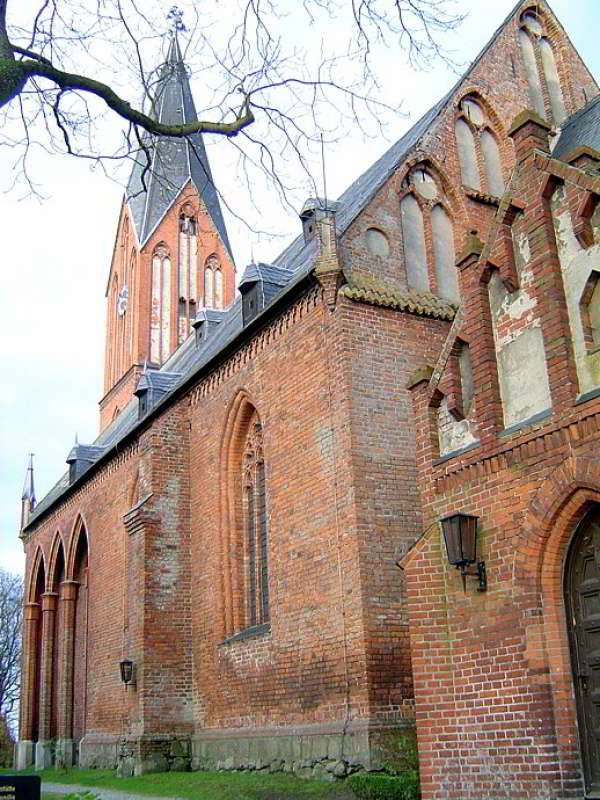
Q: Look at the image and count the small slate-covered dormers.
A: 5